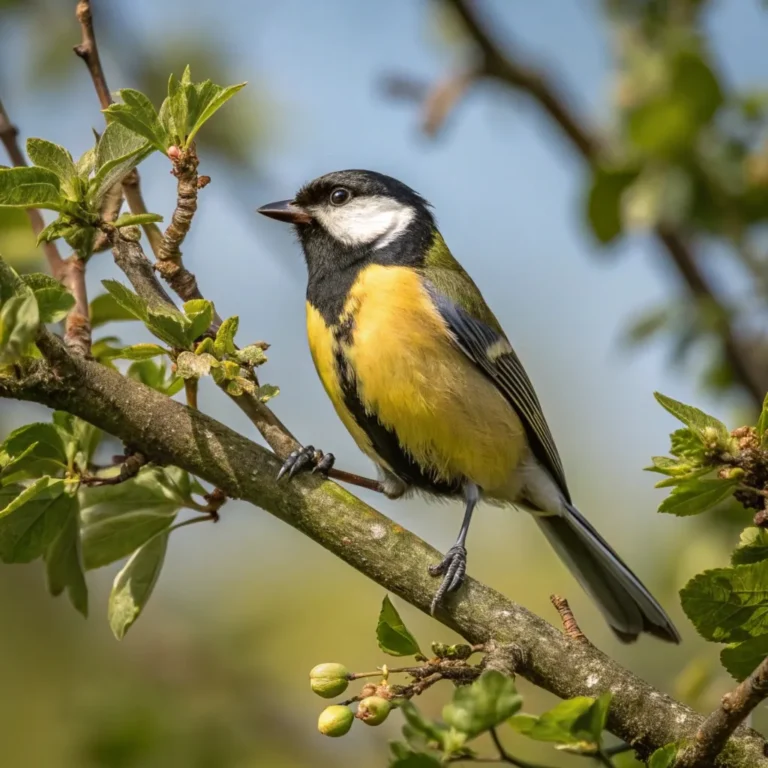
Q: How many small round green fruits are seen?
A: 3